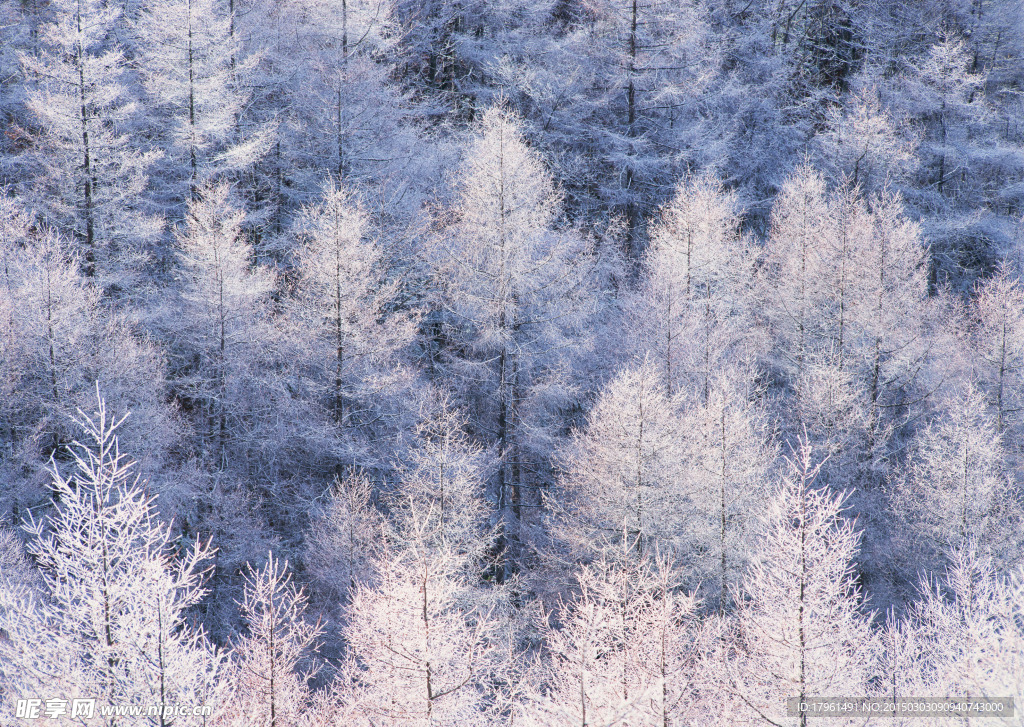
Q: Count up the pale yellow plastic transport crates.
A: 0